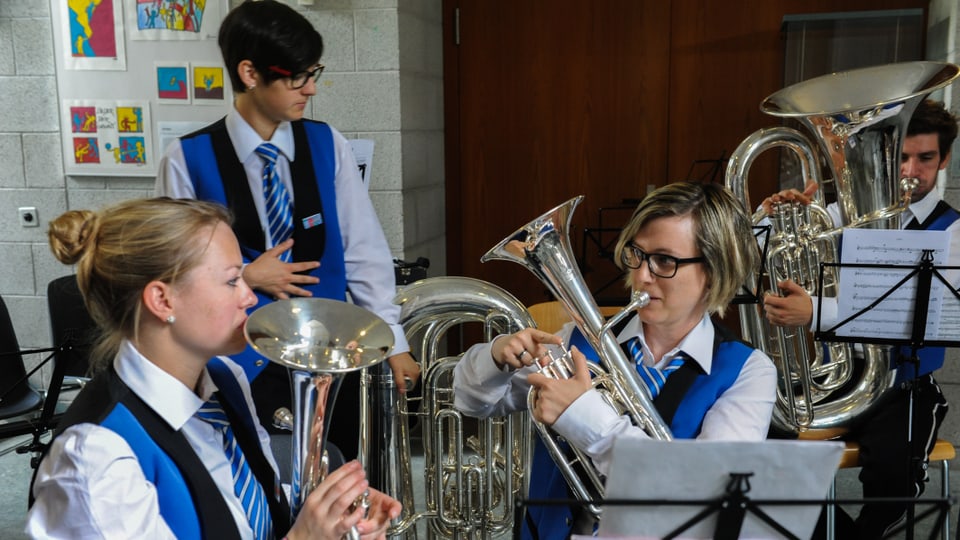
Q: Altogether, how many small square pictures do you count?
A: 6